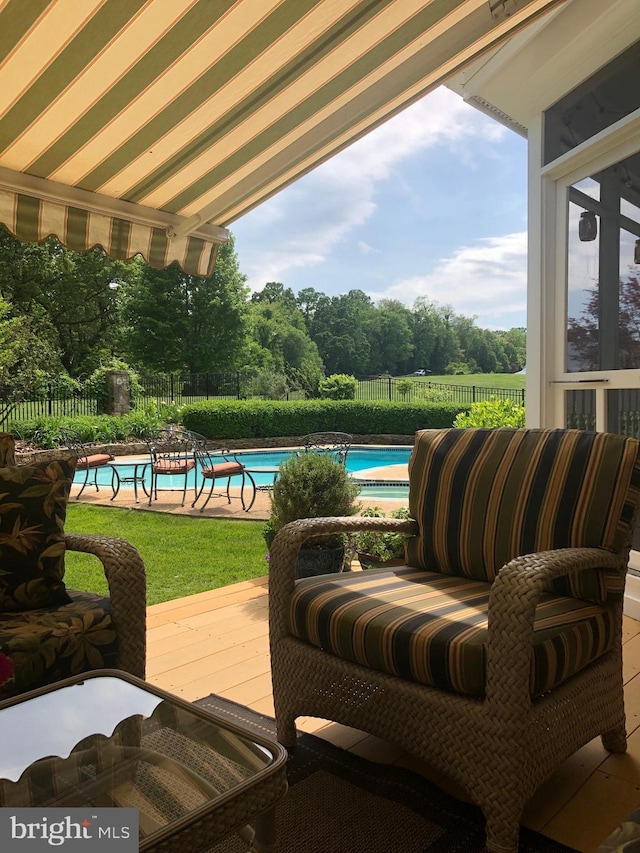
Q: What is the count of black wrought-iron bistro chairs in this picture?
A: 4